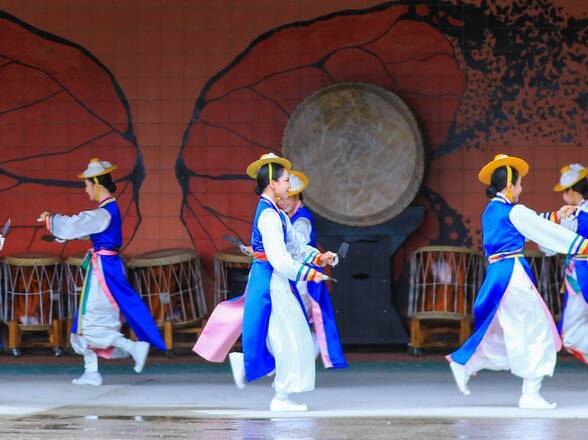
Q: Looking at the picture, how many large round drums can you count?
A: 1